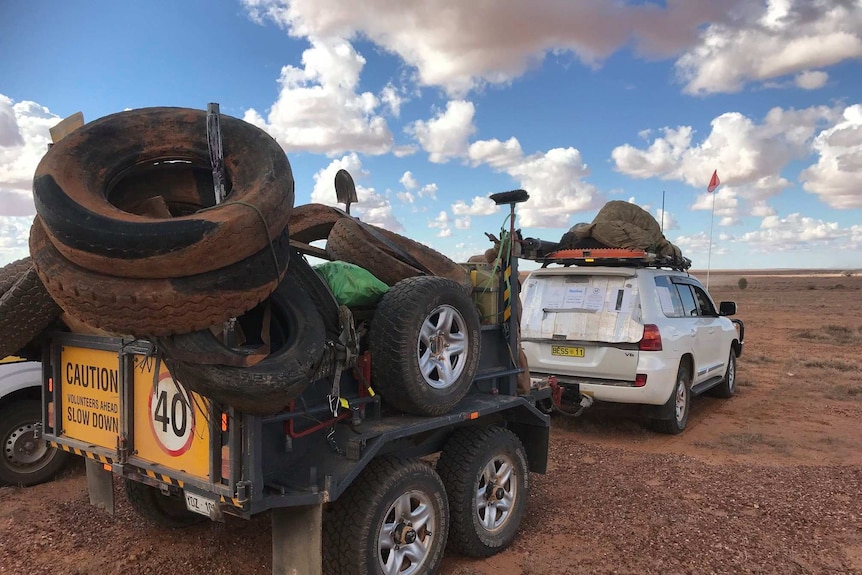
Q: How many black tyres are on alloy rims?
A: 5